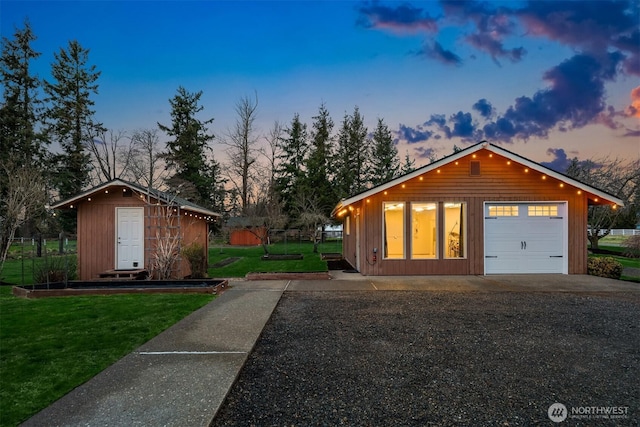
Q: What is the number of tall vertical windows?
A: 3